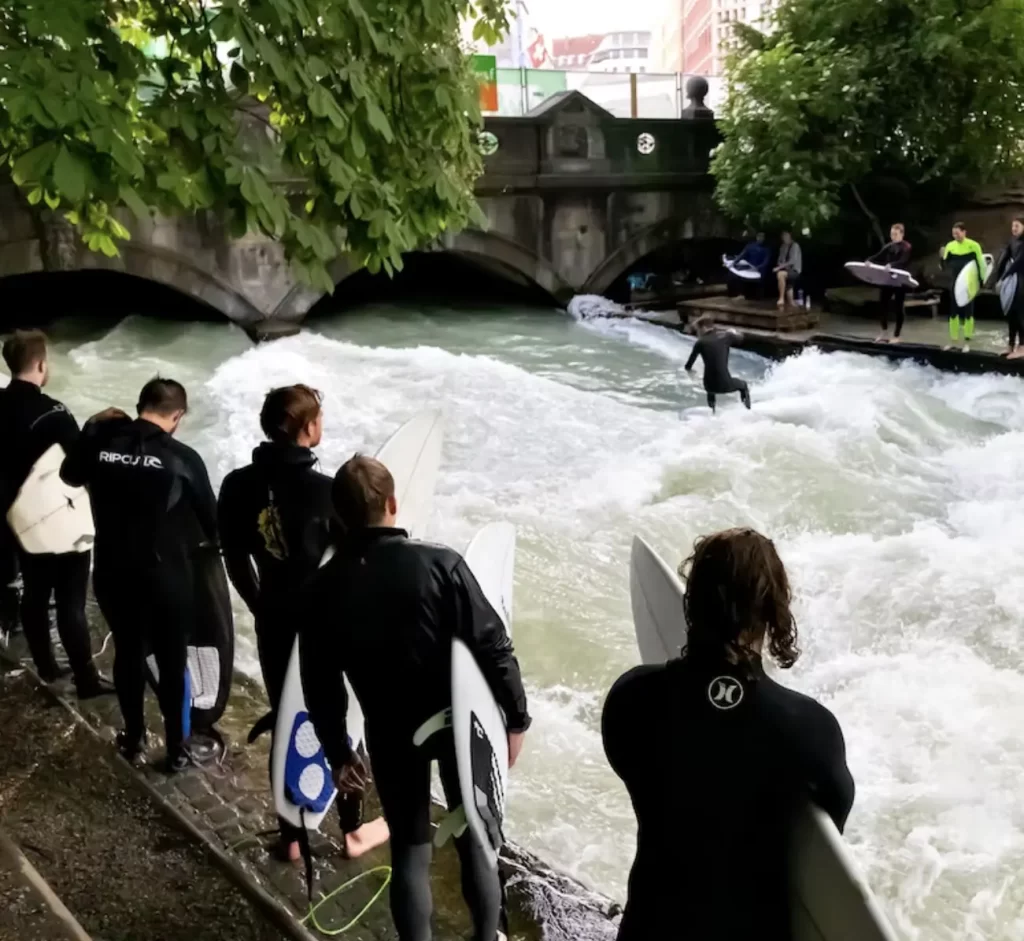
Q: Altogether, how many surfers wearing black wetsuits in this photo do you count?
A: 8